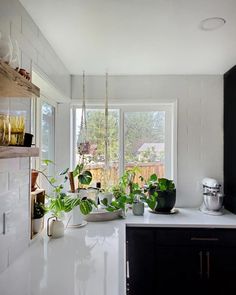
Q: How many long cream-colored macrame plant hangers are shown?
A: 2